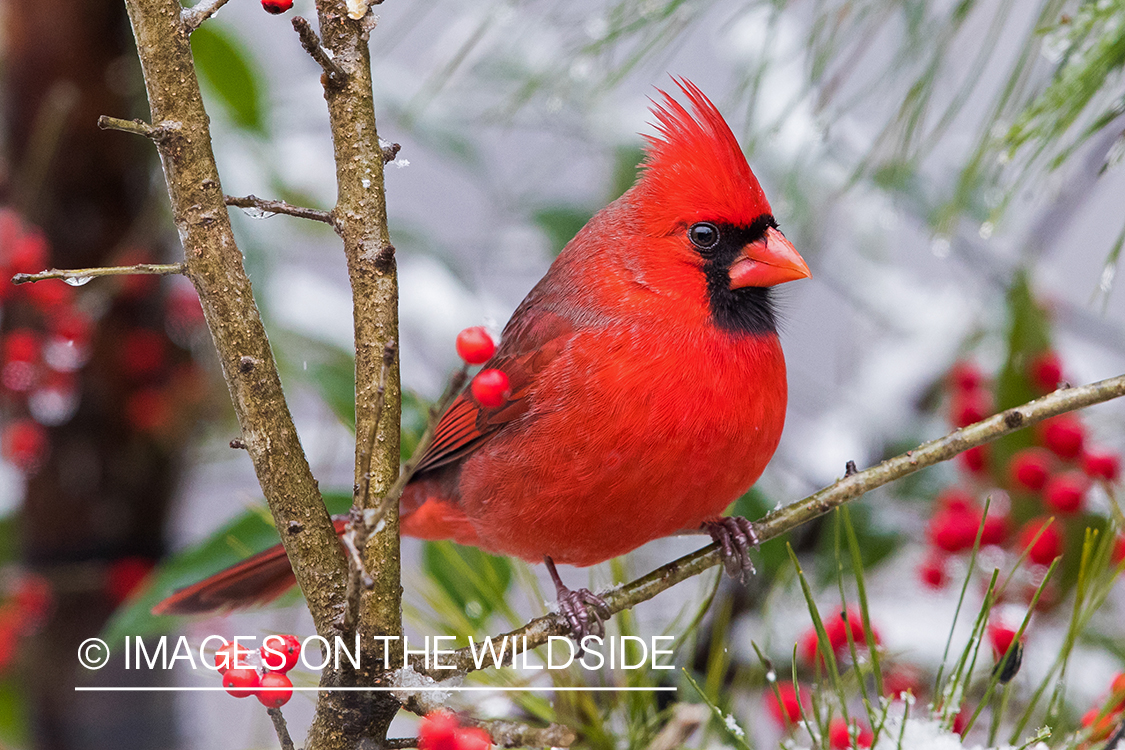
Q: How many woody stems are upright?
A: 2